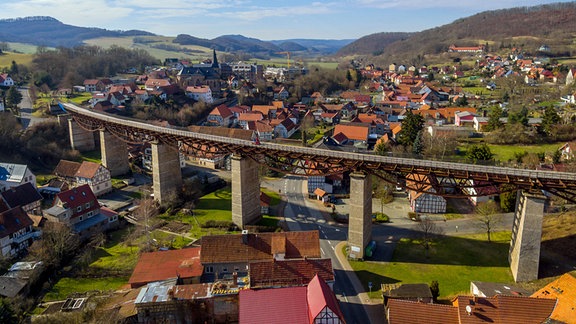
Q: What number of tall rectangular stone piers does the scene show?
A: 6